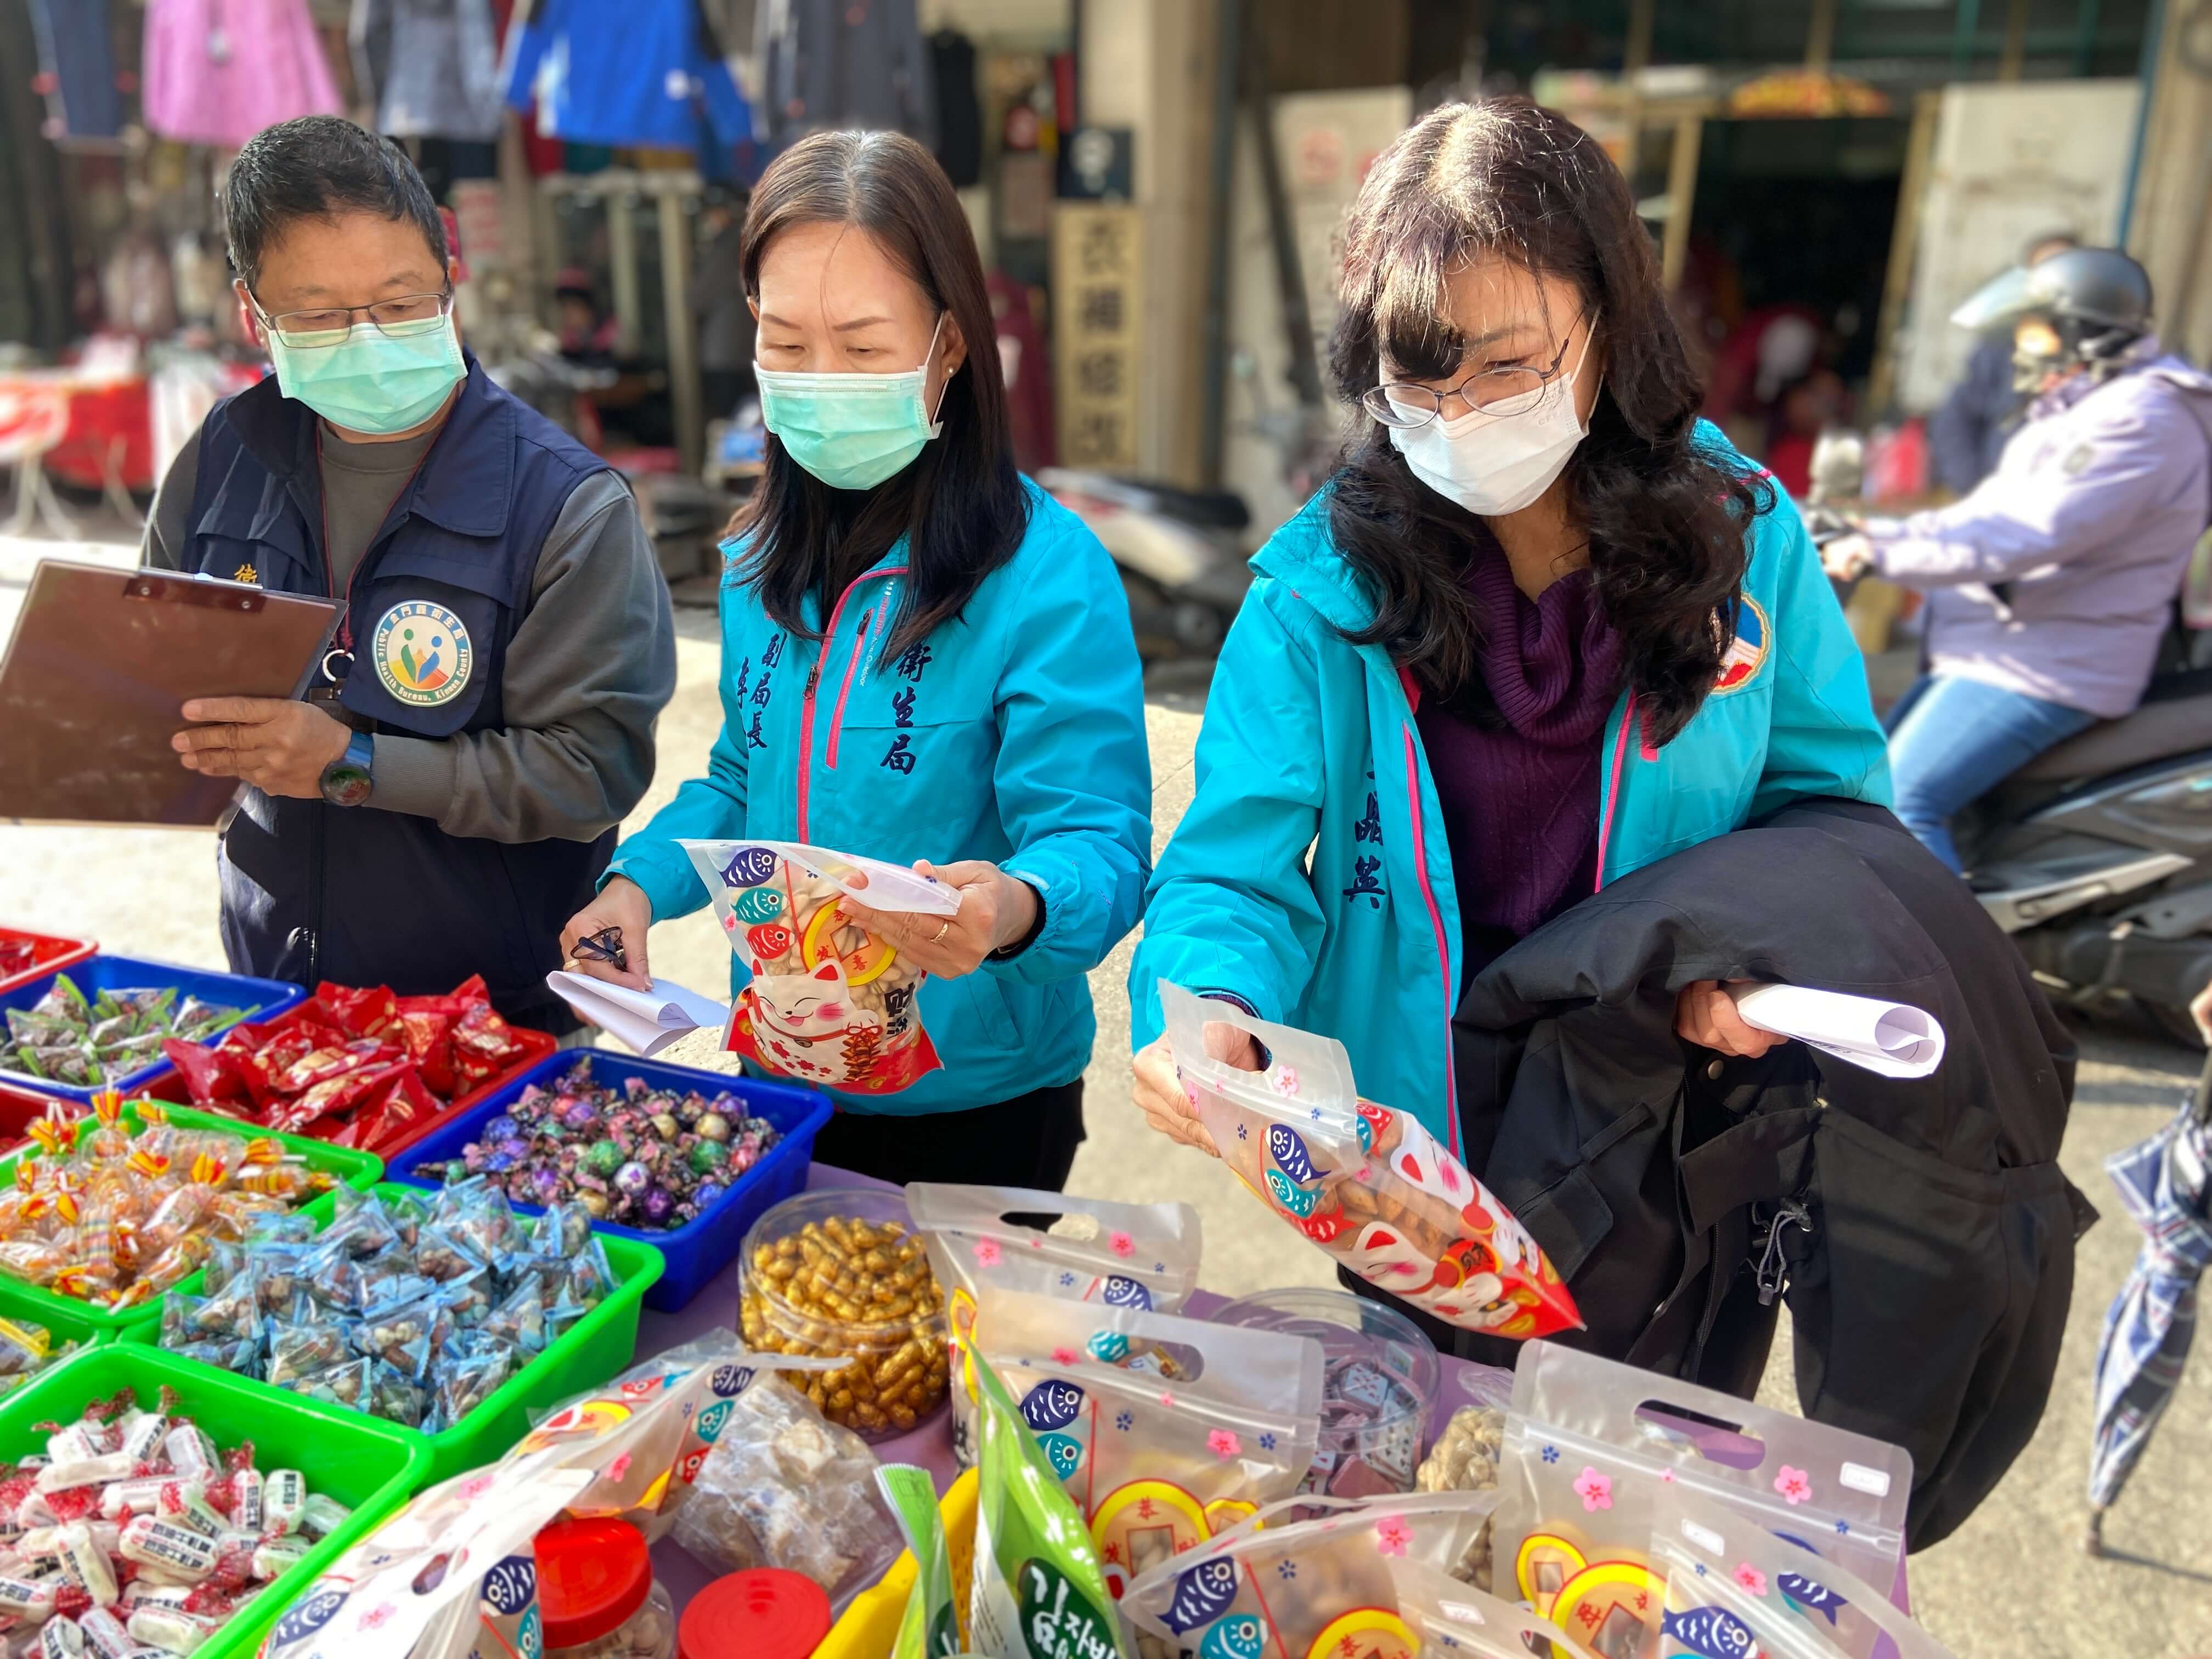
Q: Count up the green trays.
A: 4